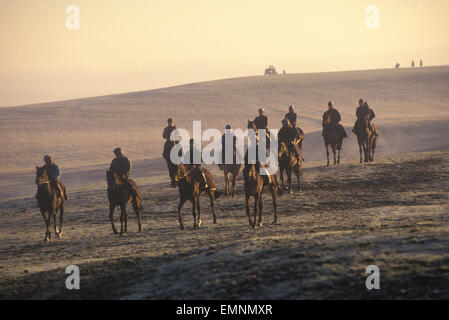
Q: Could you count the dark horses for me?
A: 12